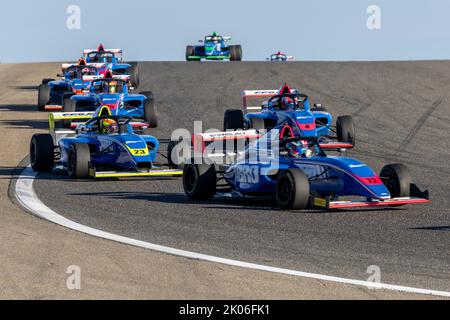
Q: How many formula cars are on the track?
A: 8